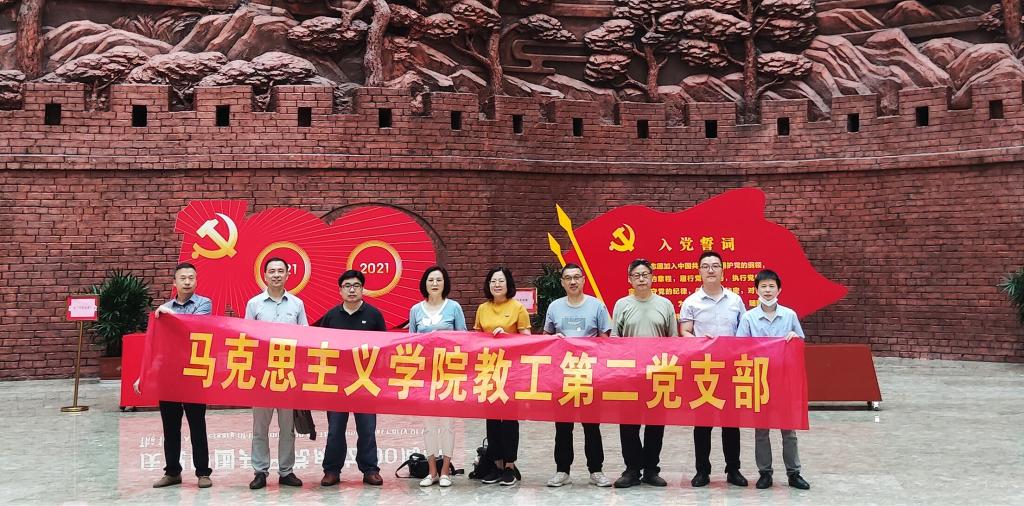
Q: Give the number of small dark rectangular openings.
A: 14